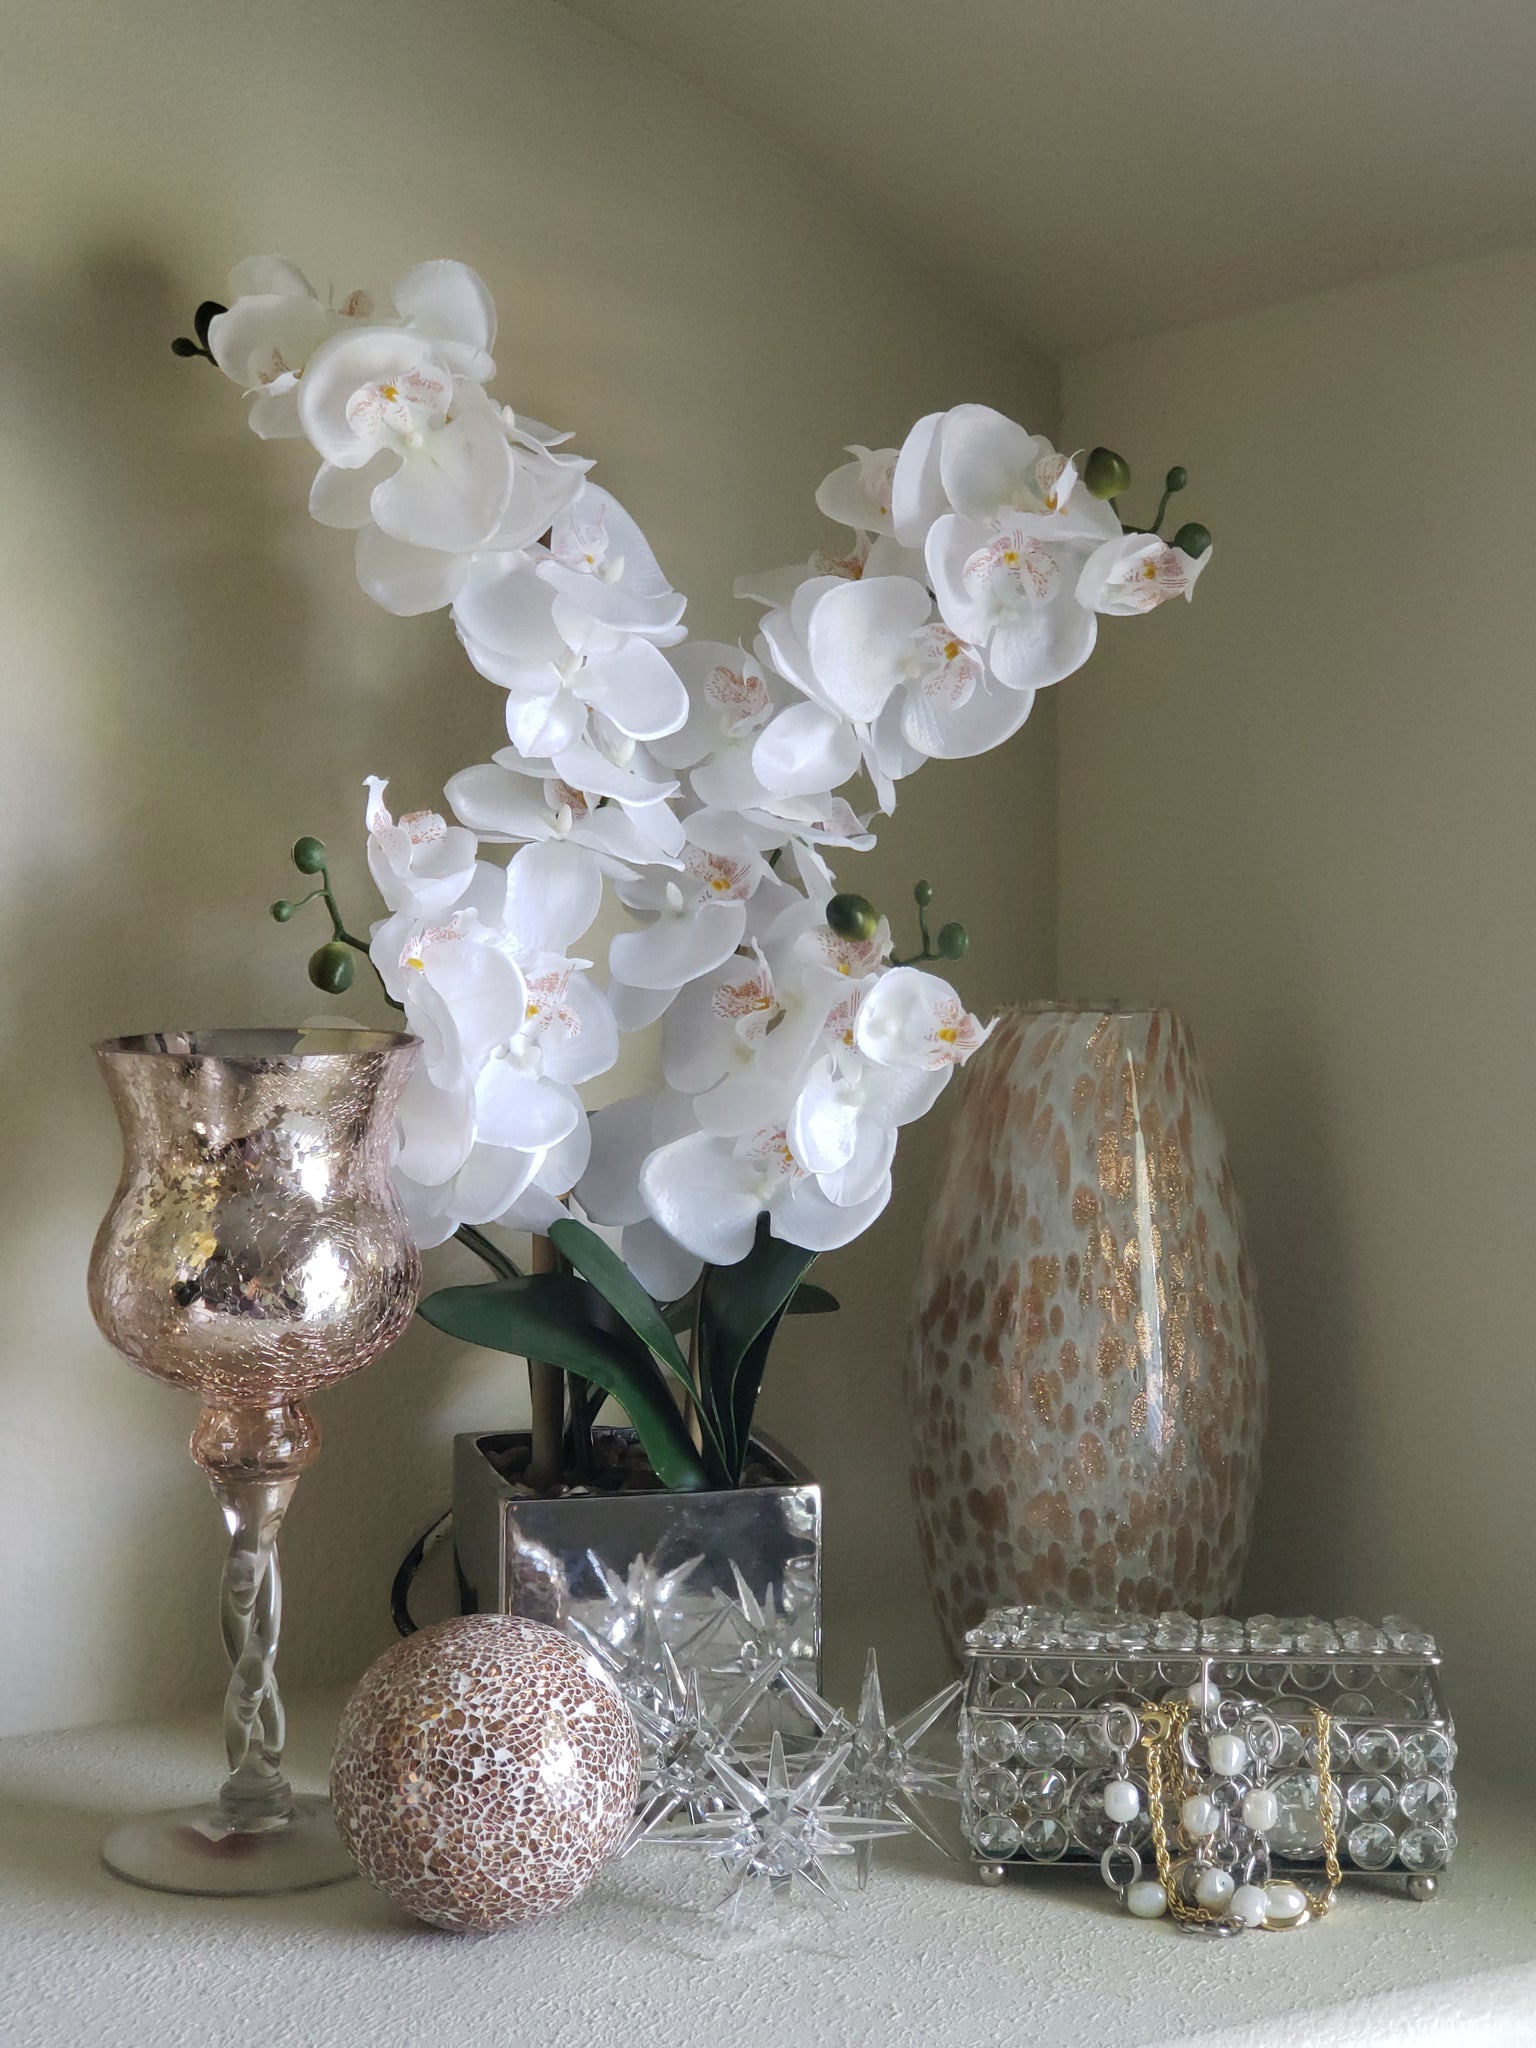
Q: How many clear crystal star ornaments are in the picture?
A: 3